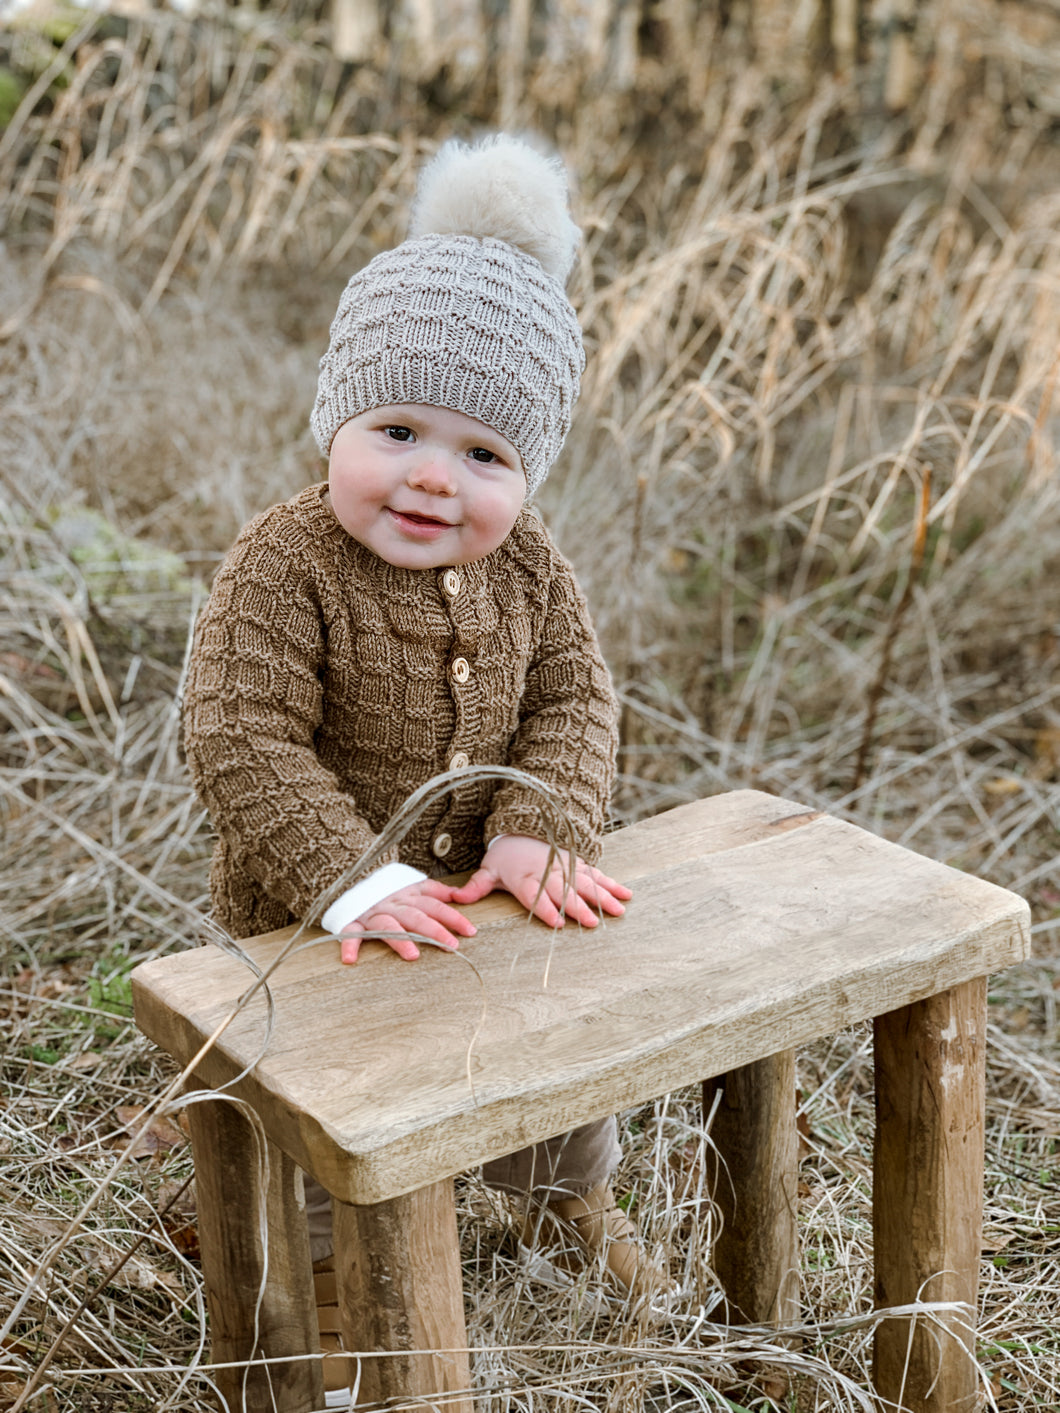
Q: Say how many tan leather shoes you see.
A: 2